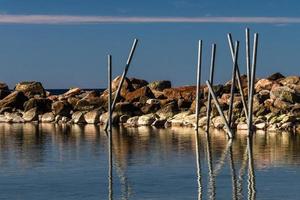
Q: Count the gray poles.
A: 9